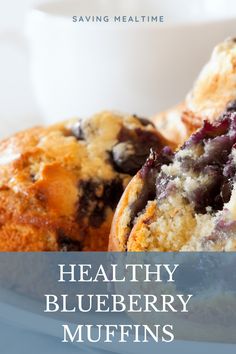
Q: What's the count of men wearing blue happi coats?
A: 0